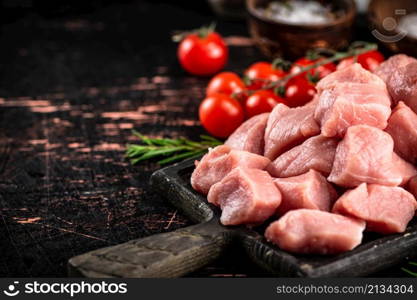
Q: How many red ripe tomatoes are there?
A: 8